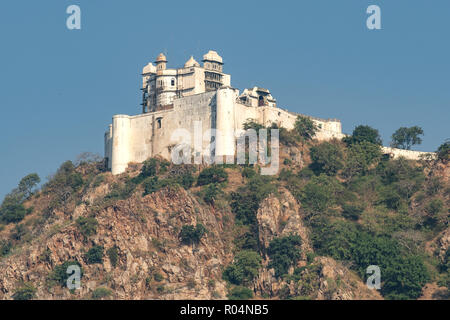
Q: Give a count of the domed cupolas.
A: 4